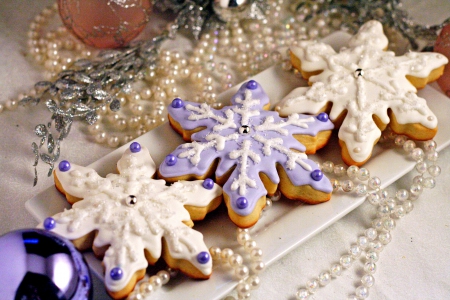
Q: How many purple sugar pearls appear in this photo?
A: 12